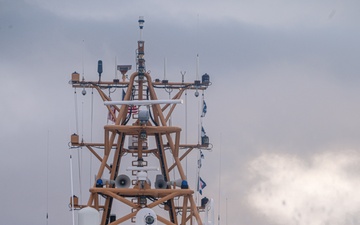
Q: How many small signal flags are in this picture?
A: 4